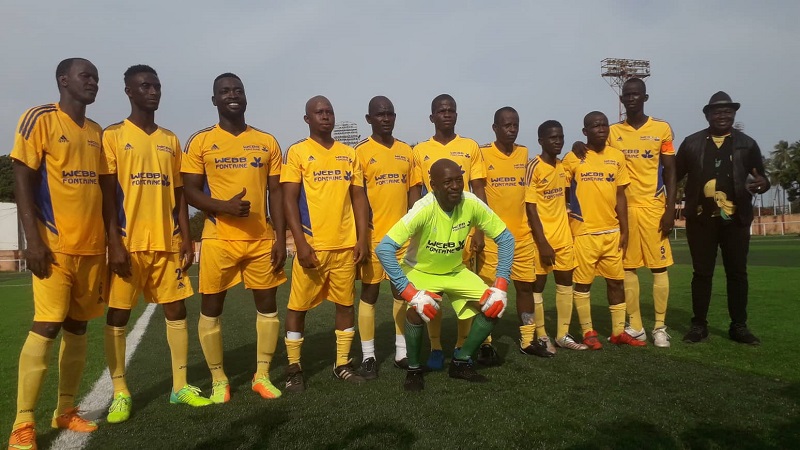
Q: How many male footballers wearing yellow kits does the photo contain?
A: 10